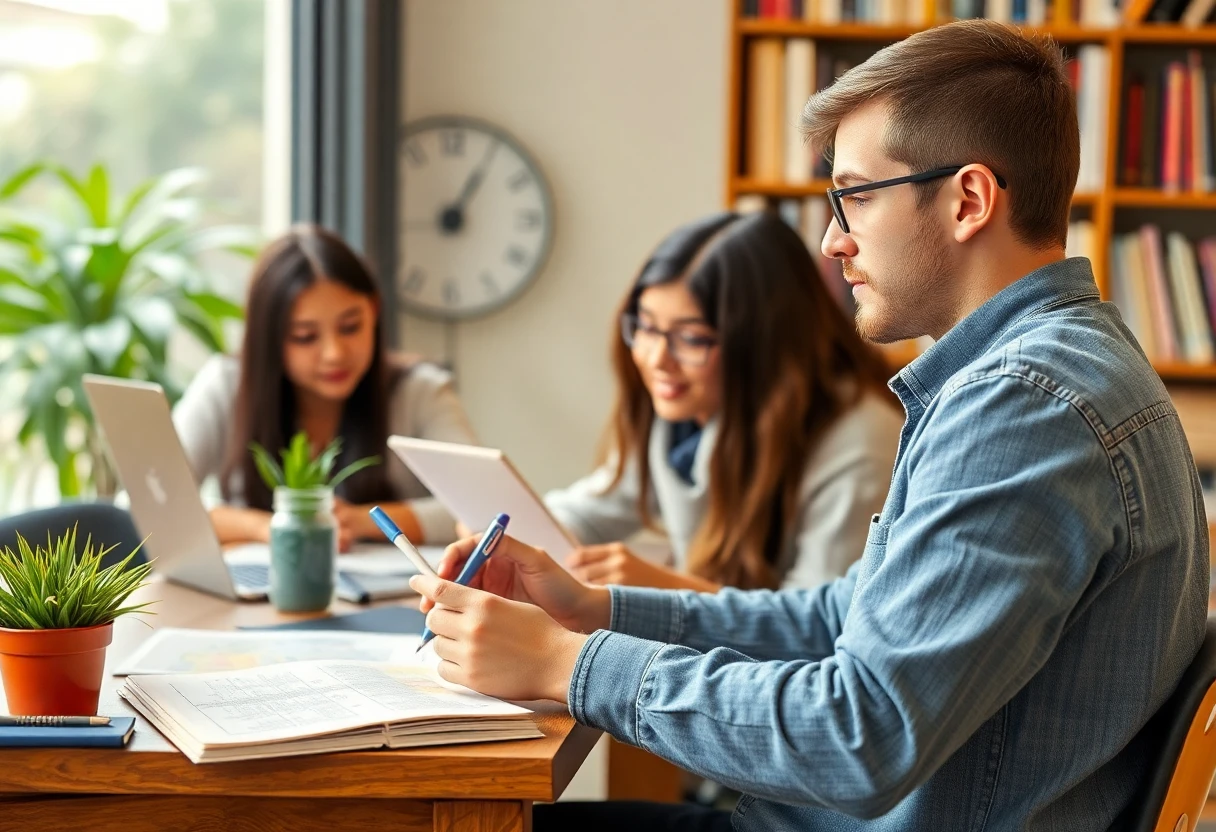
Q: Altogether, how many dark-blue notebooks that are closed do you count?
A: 1